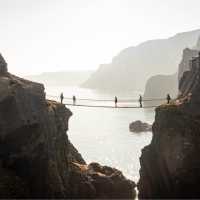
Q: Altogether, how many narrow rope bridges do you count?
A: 1